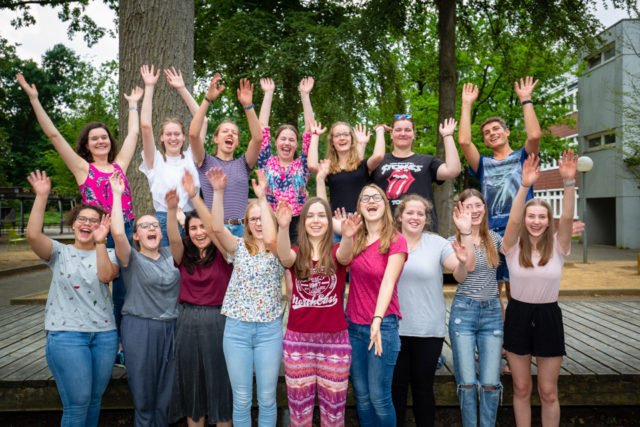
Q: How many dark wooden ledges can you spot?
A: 1